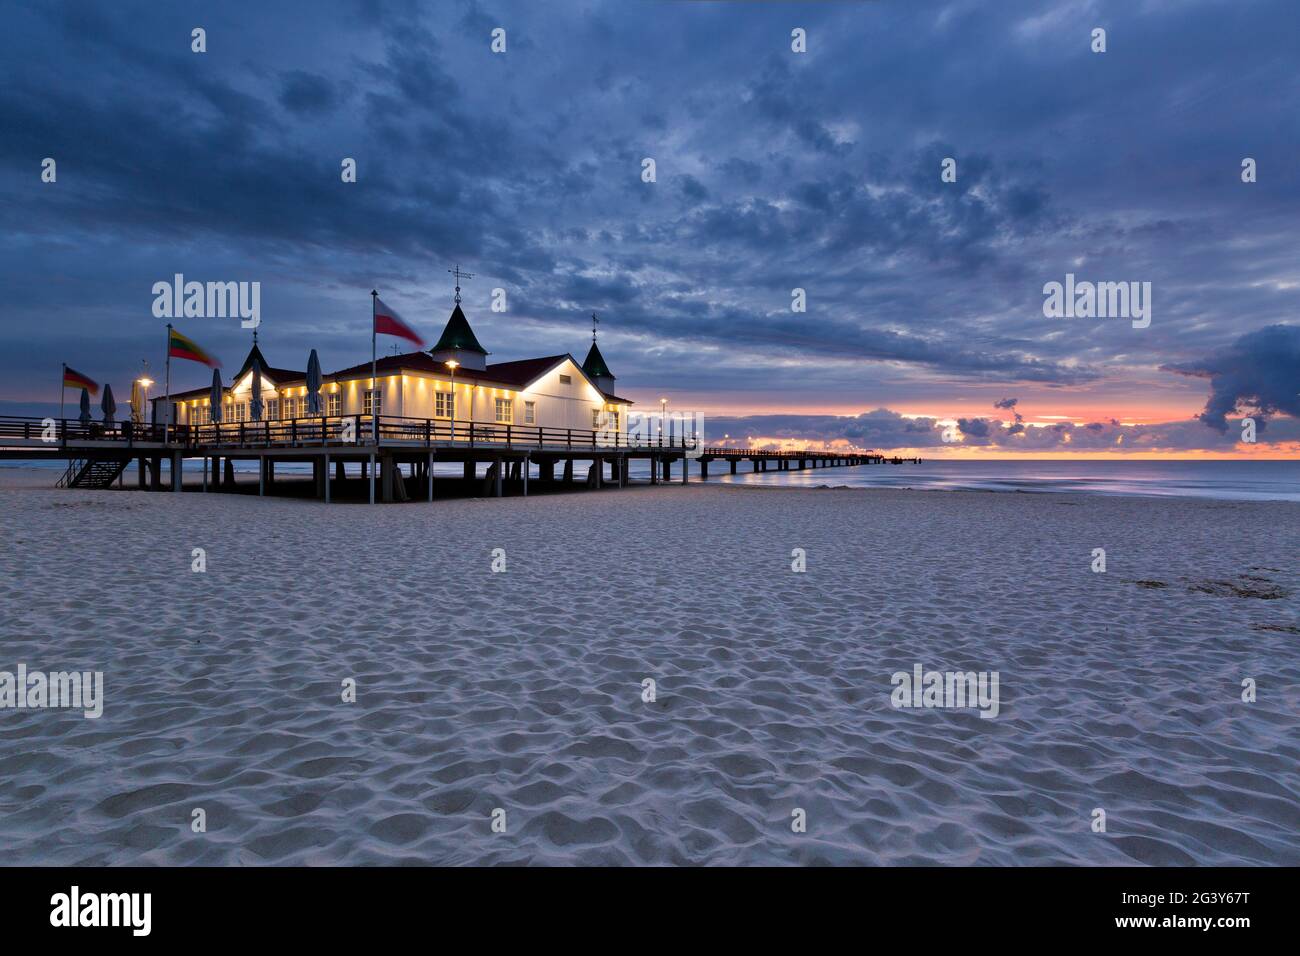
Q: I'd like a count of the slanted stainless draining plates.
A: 0